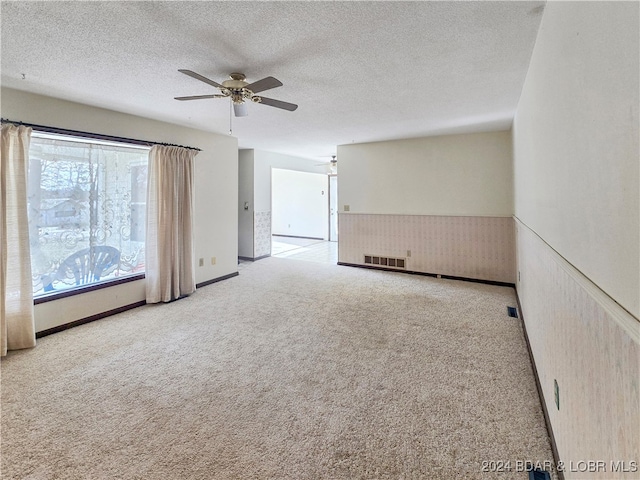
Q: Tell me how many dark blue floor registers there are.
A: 2